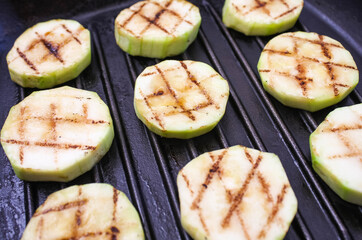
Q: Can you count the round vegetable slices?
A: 9